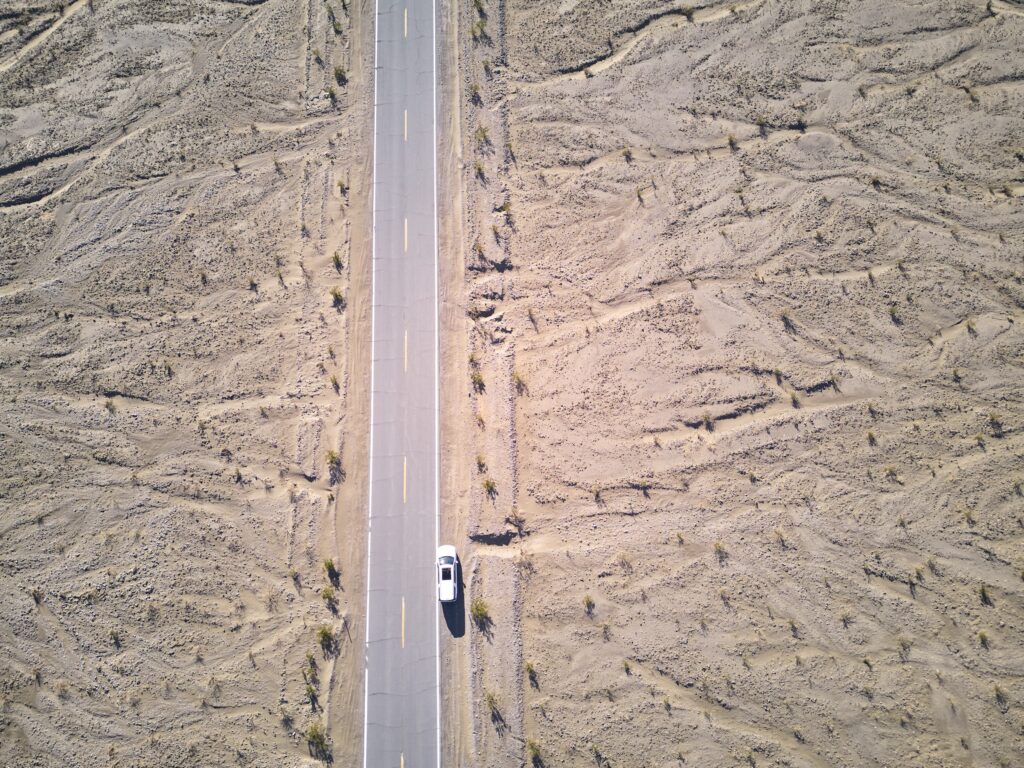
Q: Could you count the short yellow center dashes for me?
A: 7